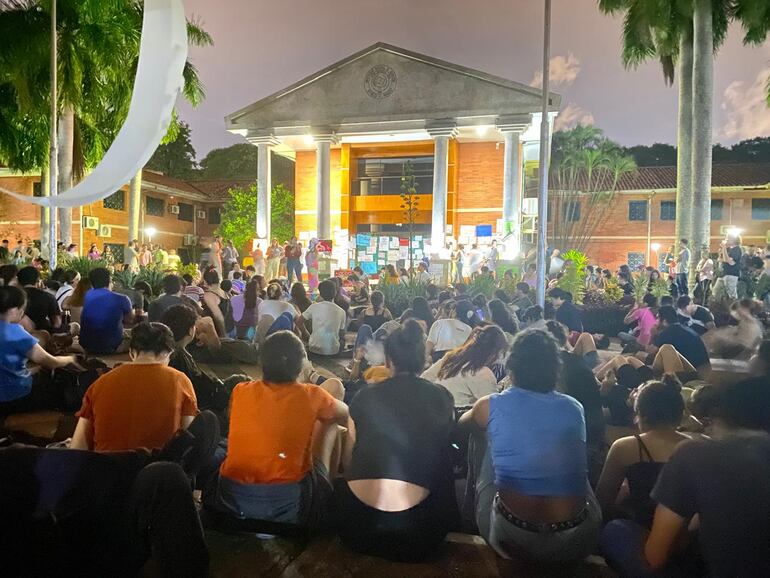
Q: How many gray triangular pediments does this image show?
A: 1